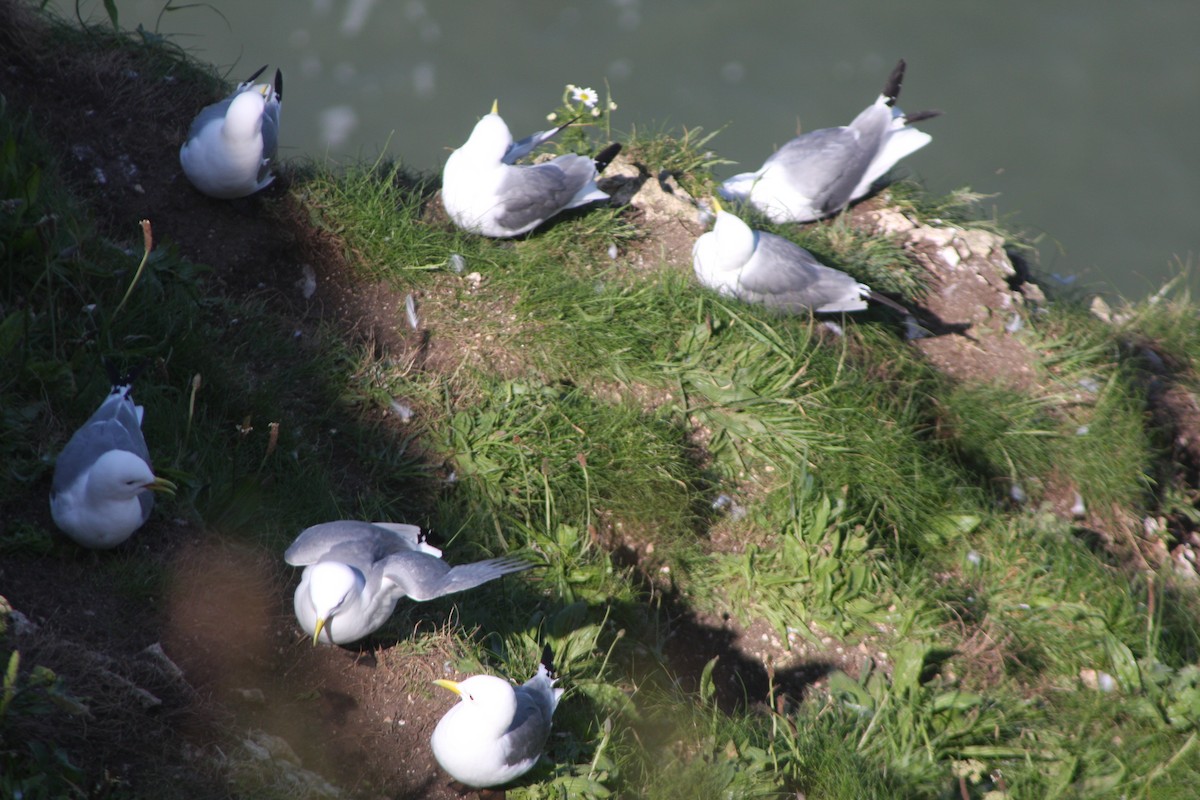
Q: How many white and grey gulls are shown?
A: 7